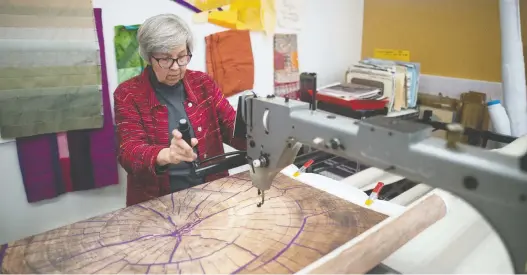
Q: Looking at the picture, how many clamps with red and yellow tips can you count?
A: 2